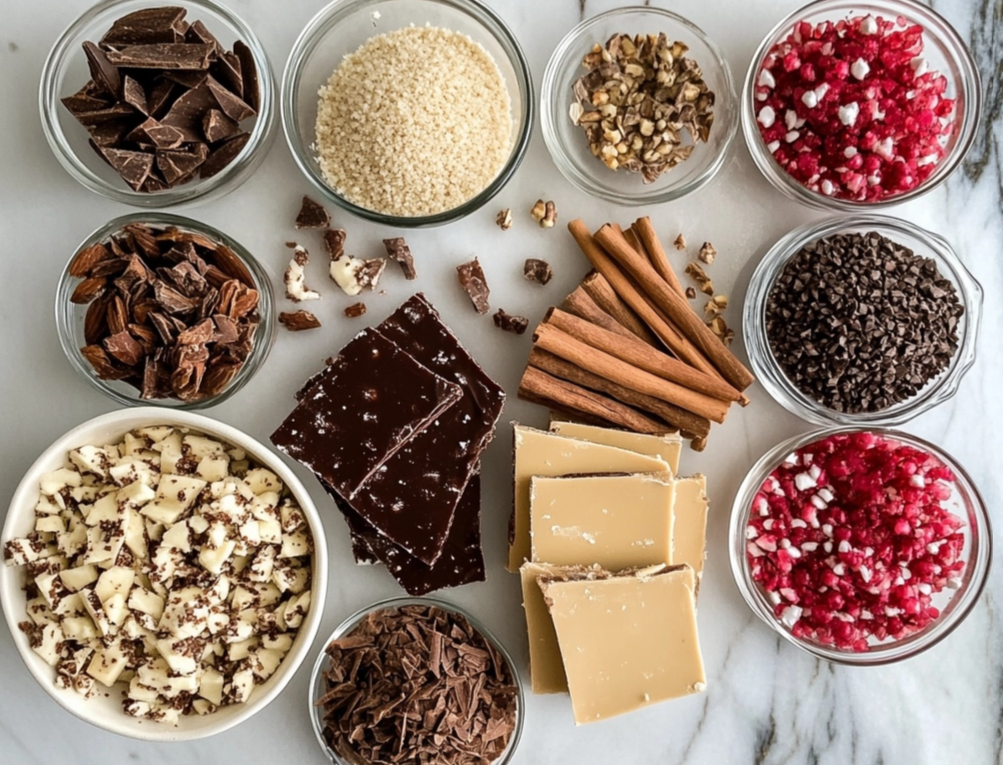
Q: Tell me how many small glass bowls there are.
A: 8